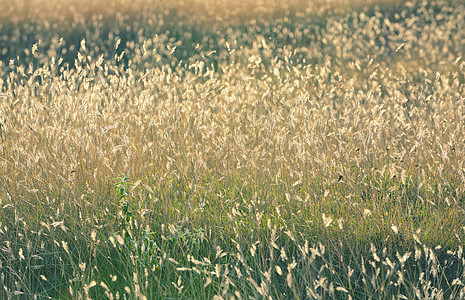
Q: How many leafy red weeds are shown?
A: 0